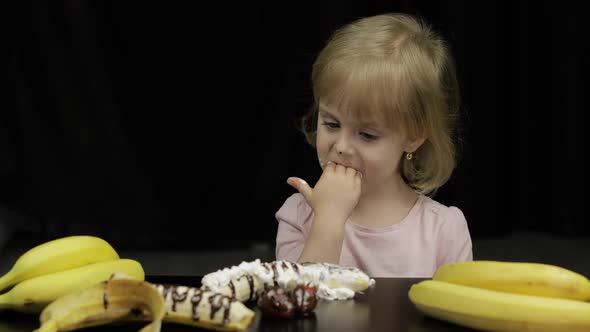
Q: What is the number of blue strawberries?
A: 0